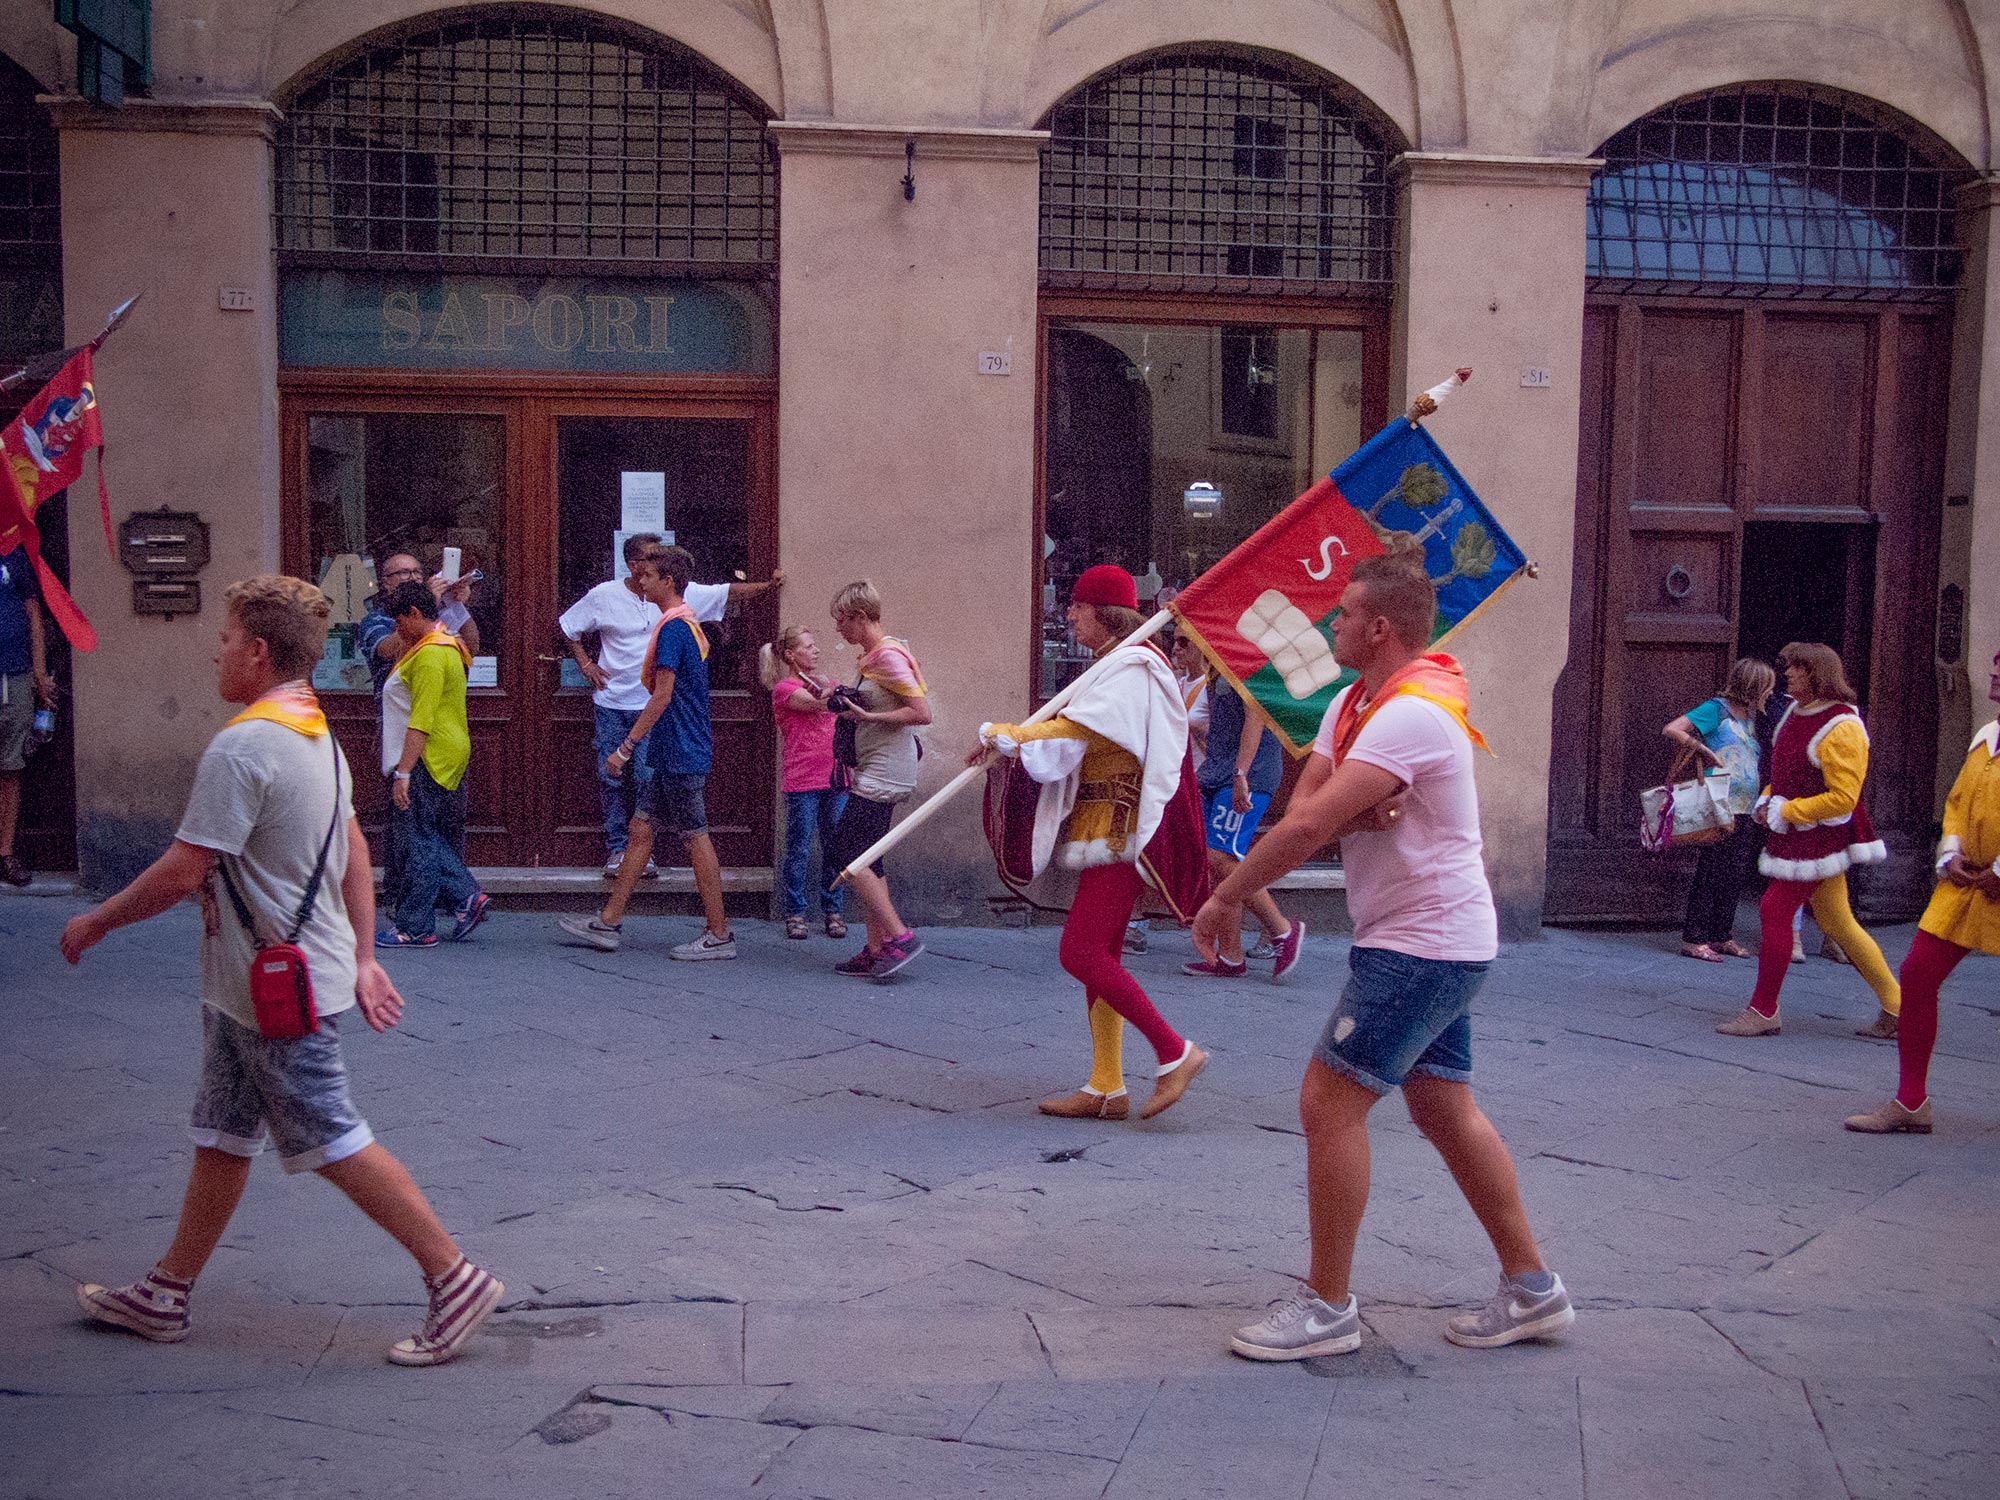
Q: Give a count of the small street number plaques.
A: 3